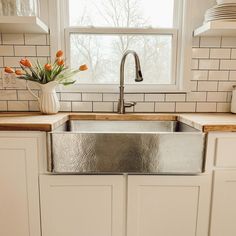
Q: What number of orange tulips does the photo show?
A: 7